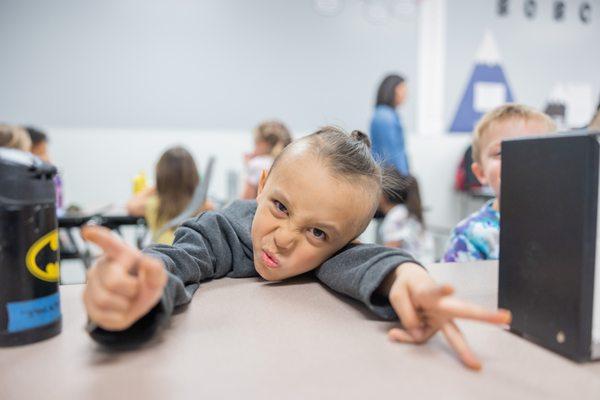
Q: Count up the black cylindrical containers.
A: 1